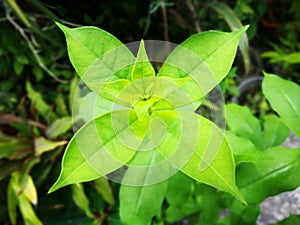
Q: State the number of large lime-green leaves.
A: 4